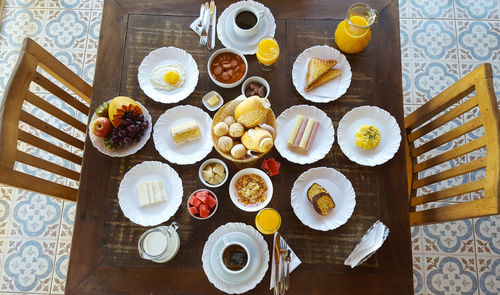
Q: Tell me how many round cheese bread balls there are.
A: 5